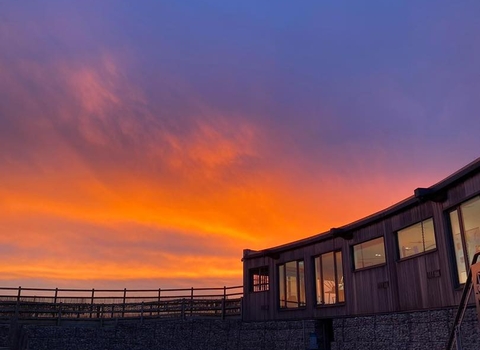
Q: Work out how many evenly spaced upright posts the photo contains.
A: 7